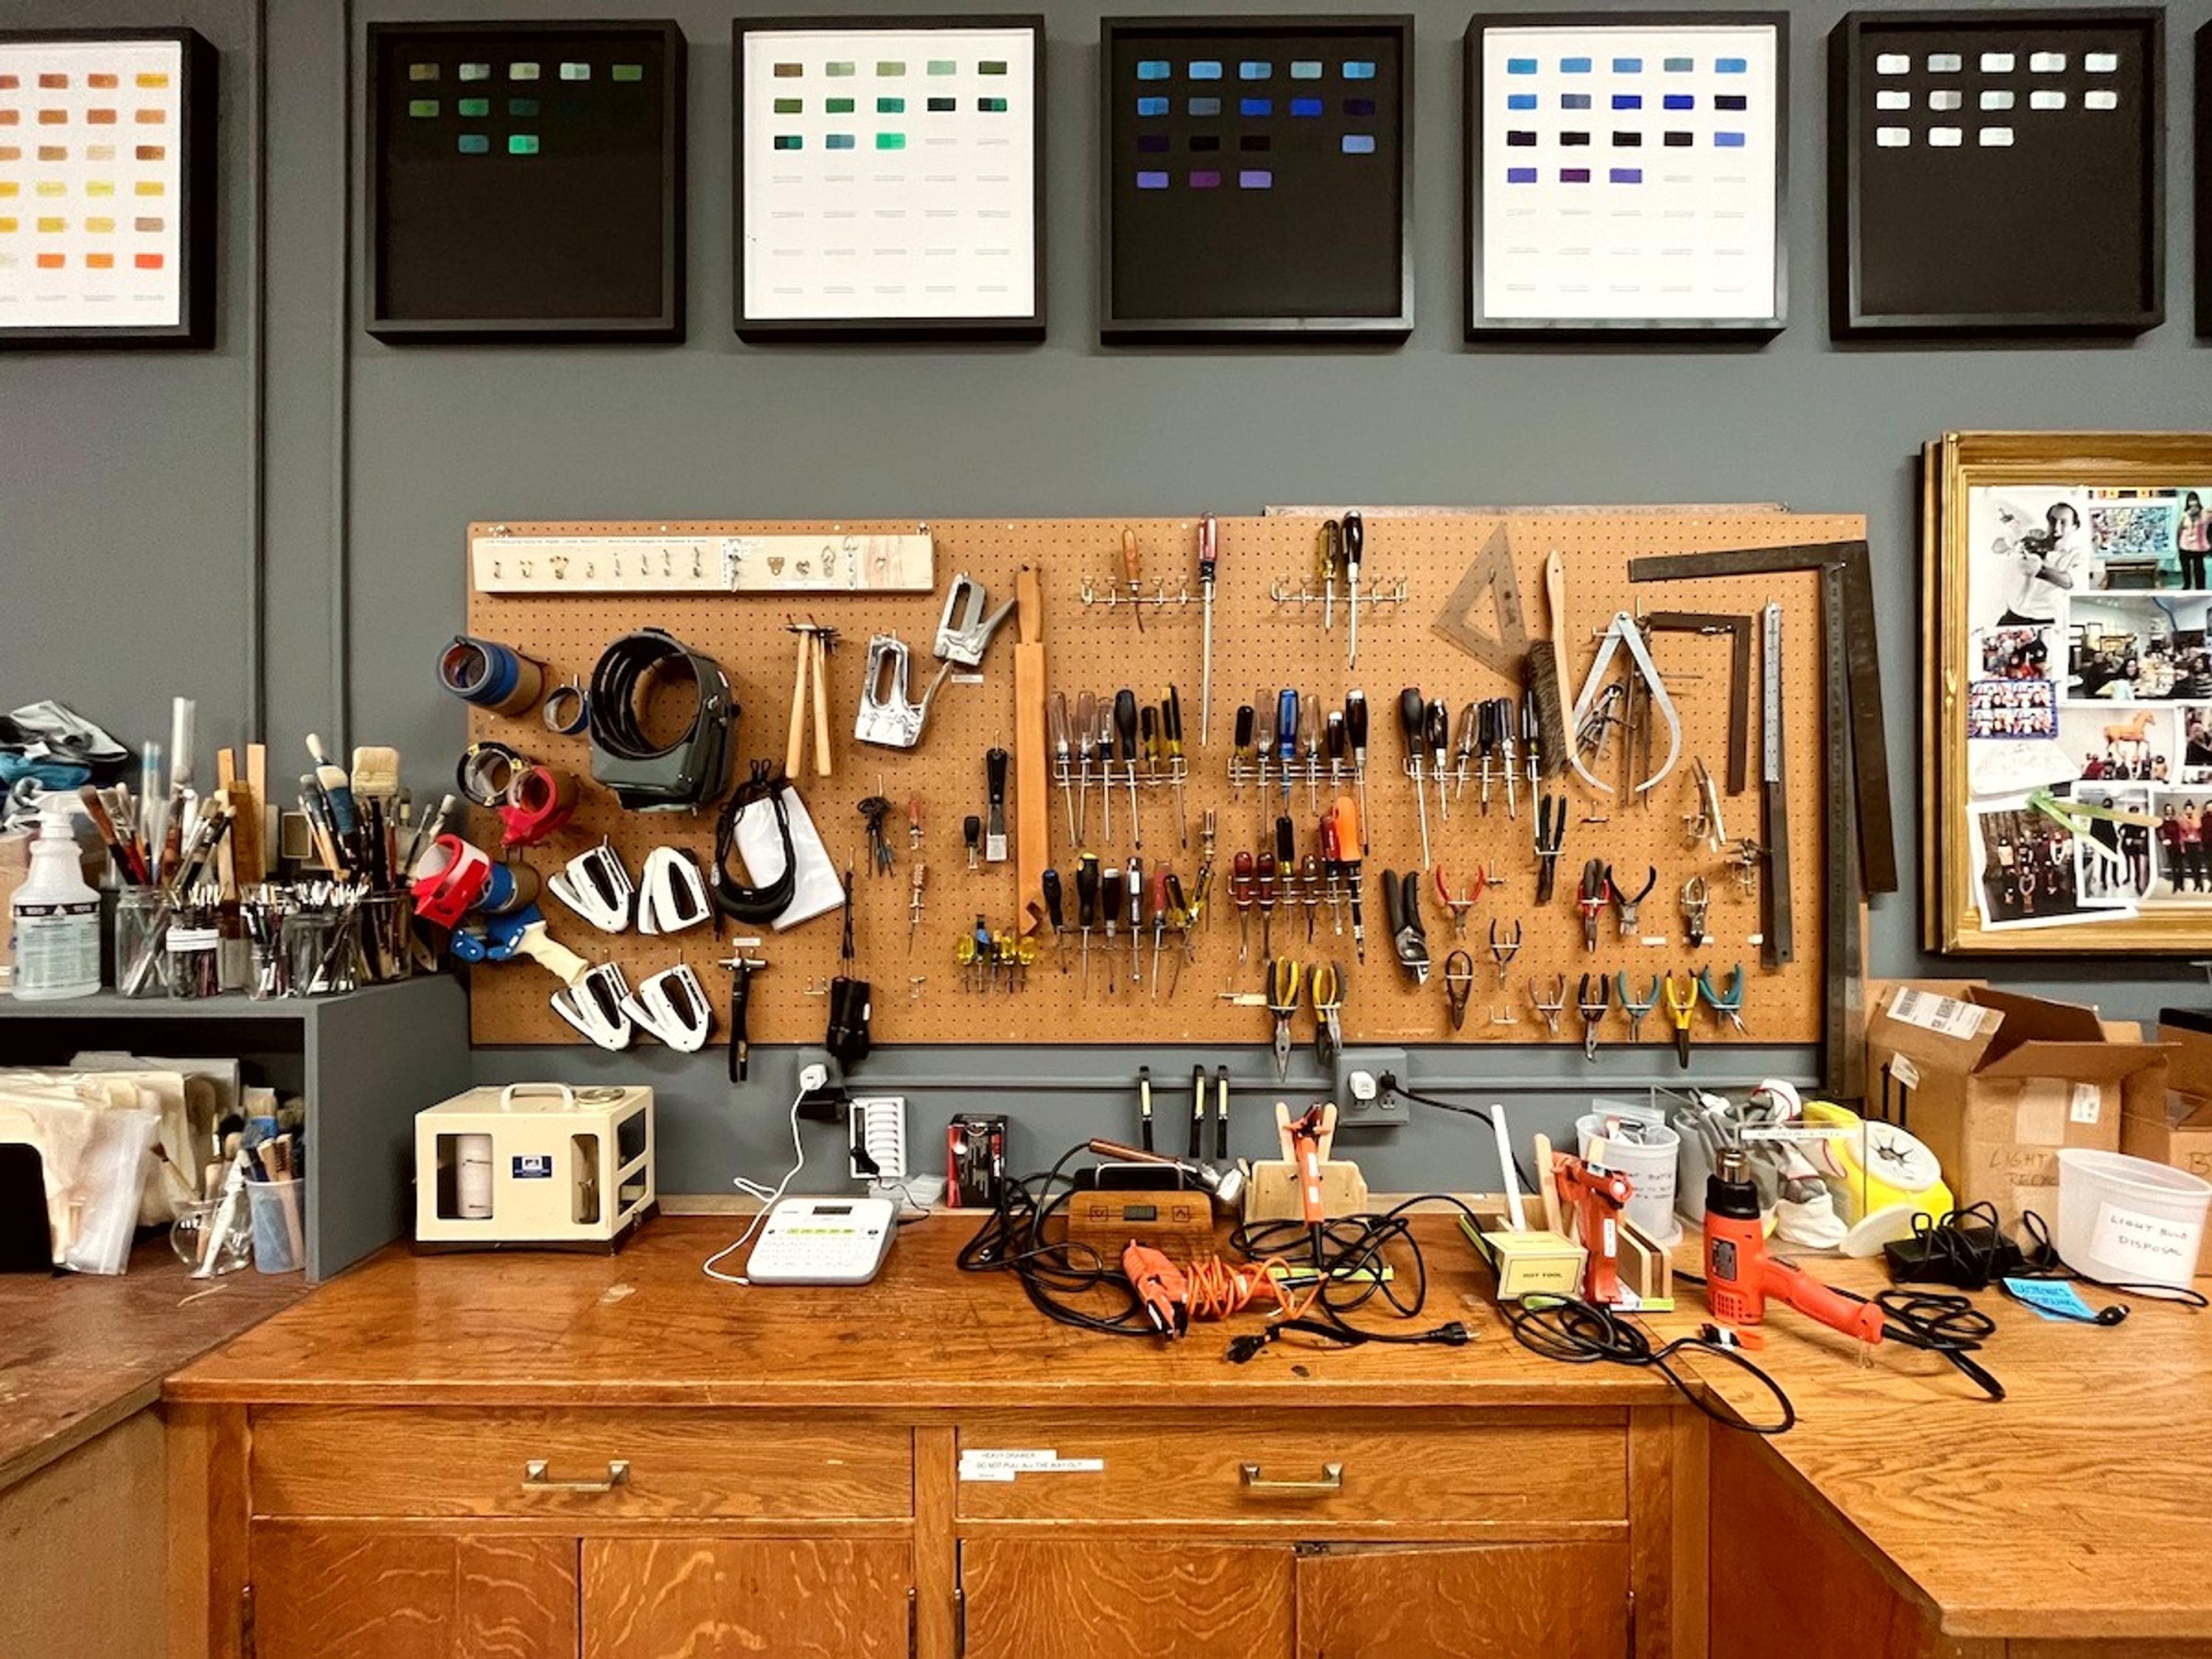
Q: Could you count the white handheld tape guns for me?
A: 4